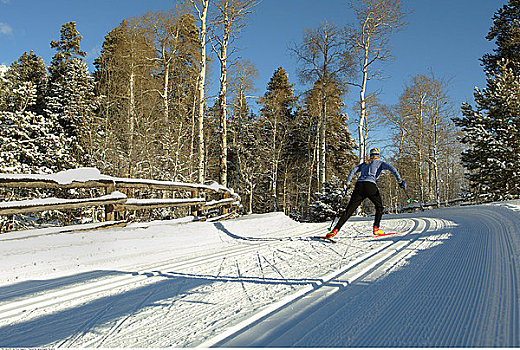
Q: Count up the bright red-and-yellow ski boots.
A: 2